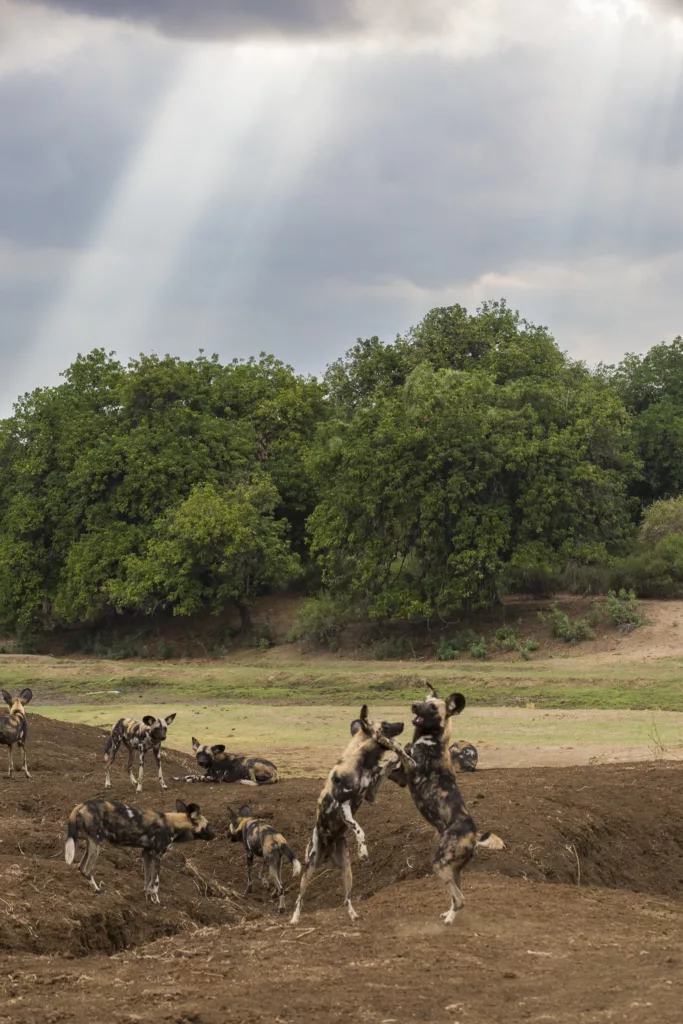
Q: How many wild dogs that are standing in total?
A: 6